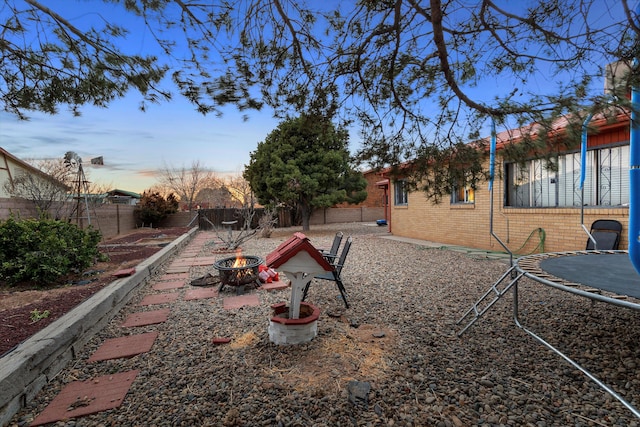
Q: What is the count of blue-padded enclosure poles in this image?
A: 3